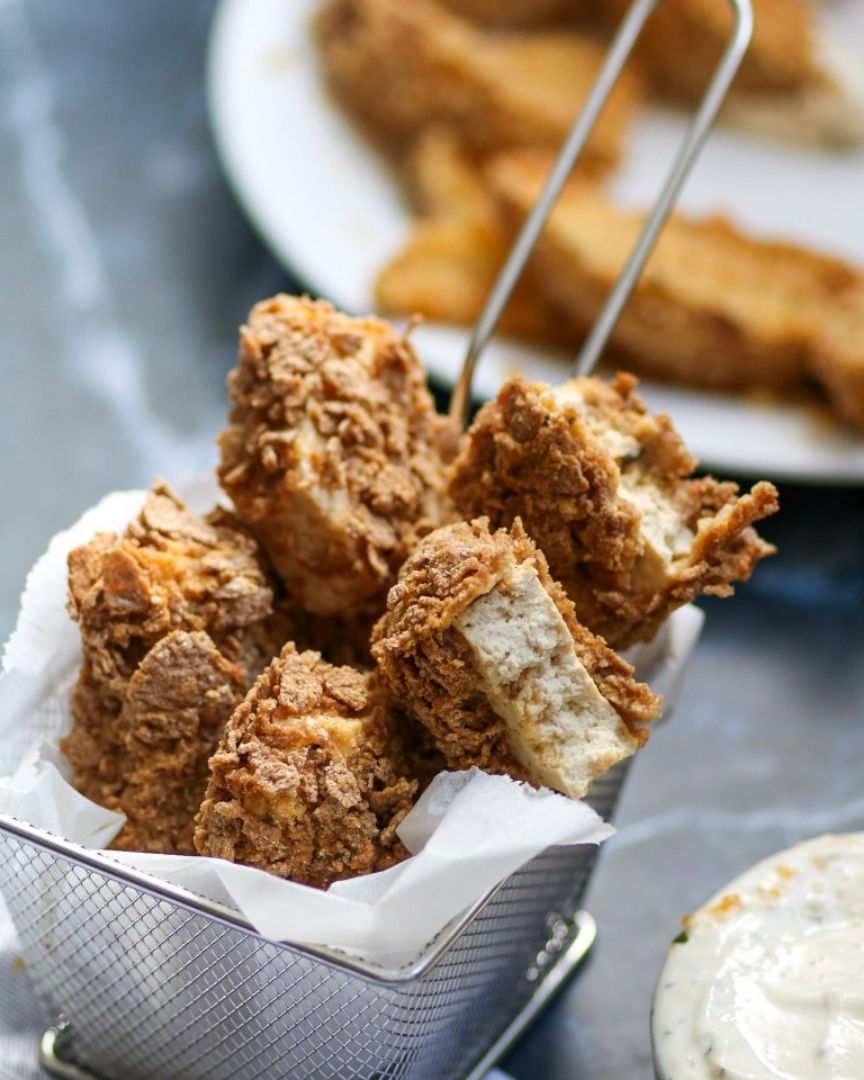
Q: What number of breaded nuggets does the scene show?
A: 5